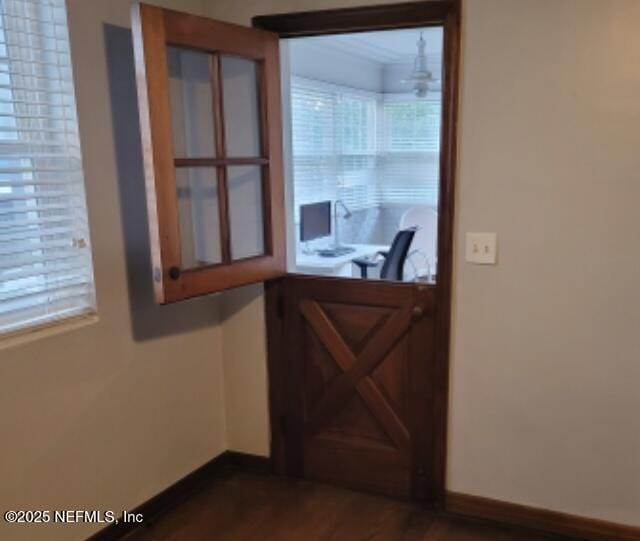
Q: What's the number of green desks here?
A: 0